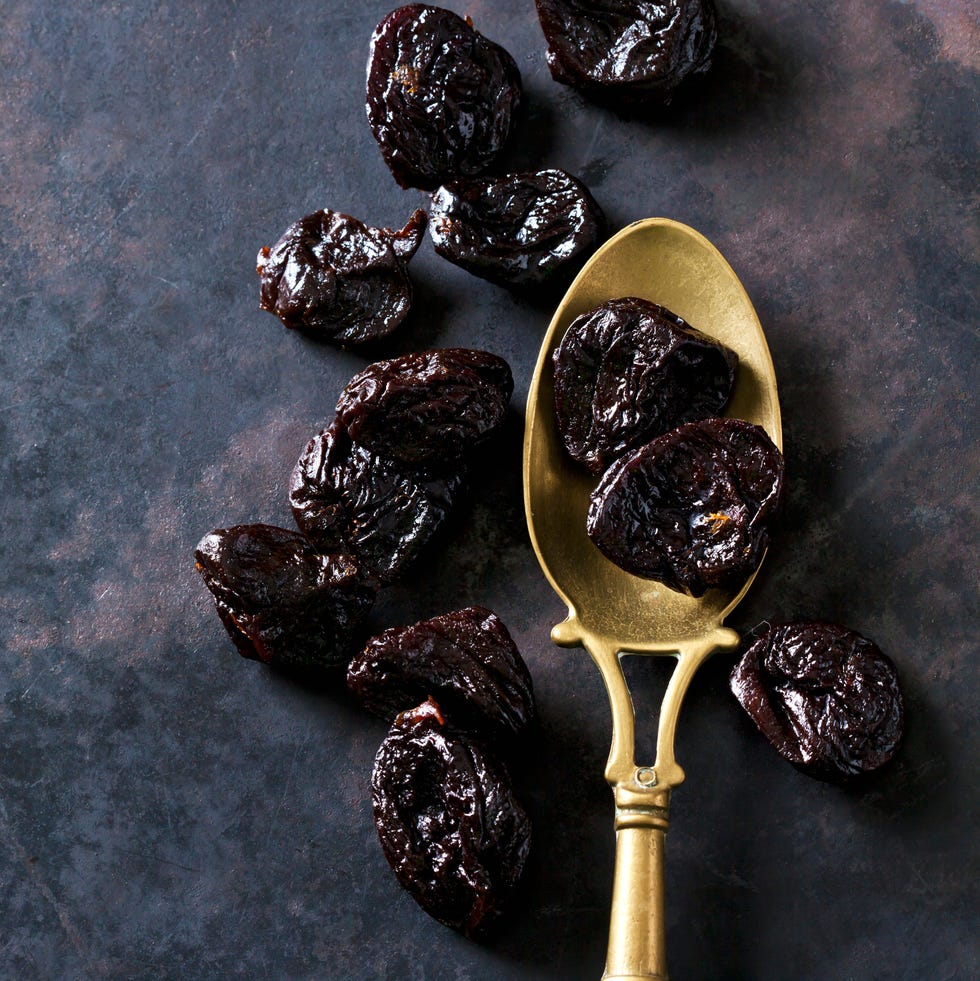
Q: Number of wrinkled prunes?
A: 12